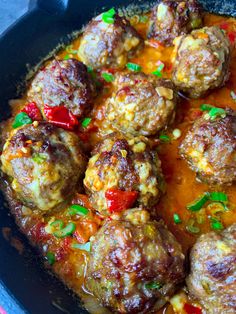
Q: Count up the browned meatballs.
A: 10